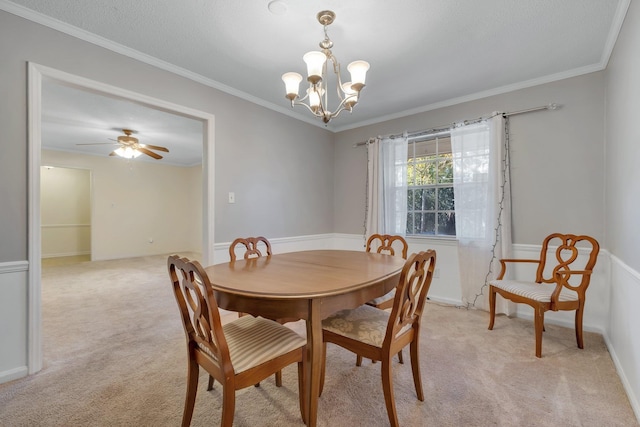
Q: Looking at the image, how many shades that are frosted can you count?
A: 5